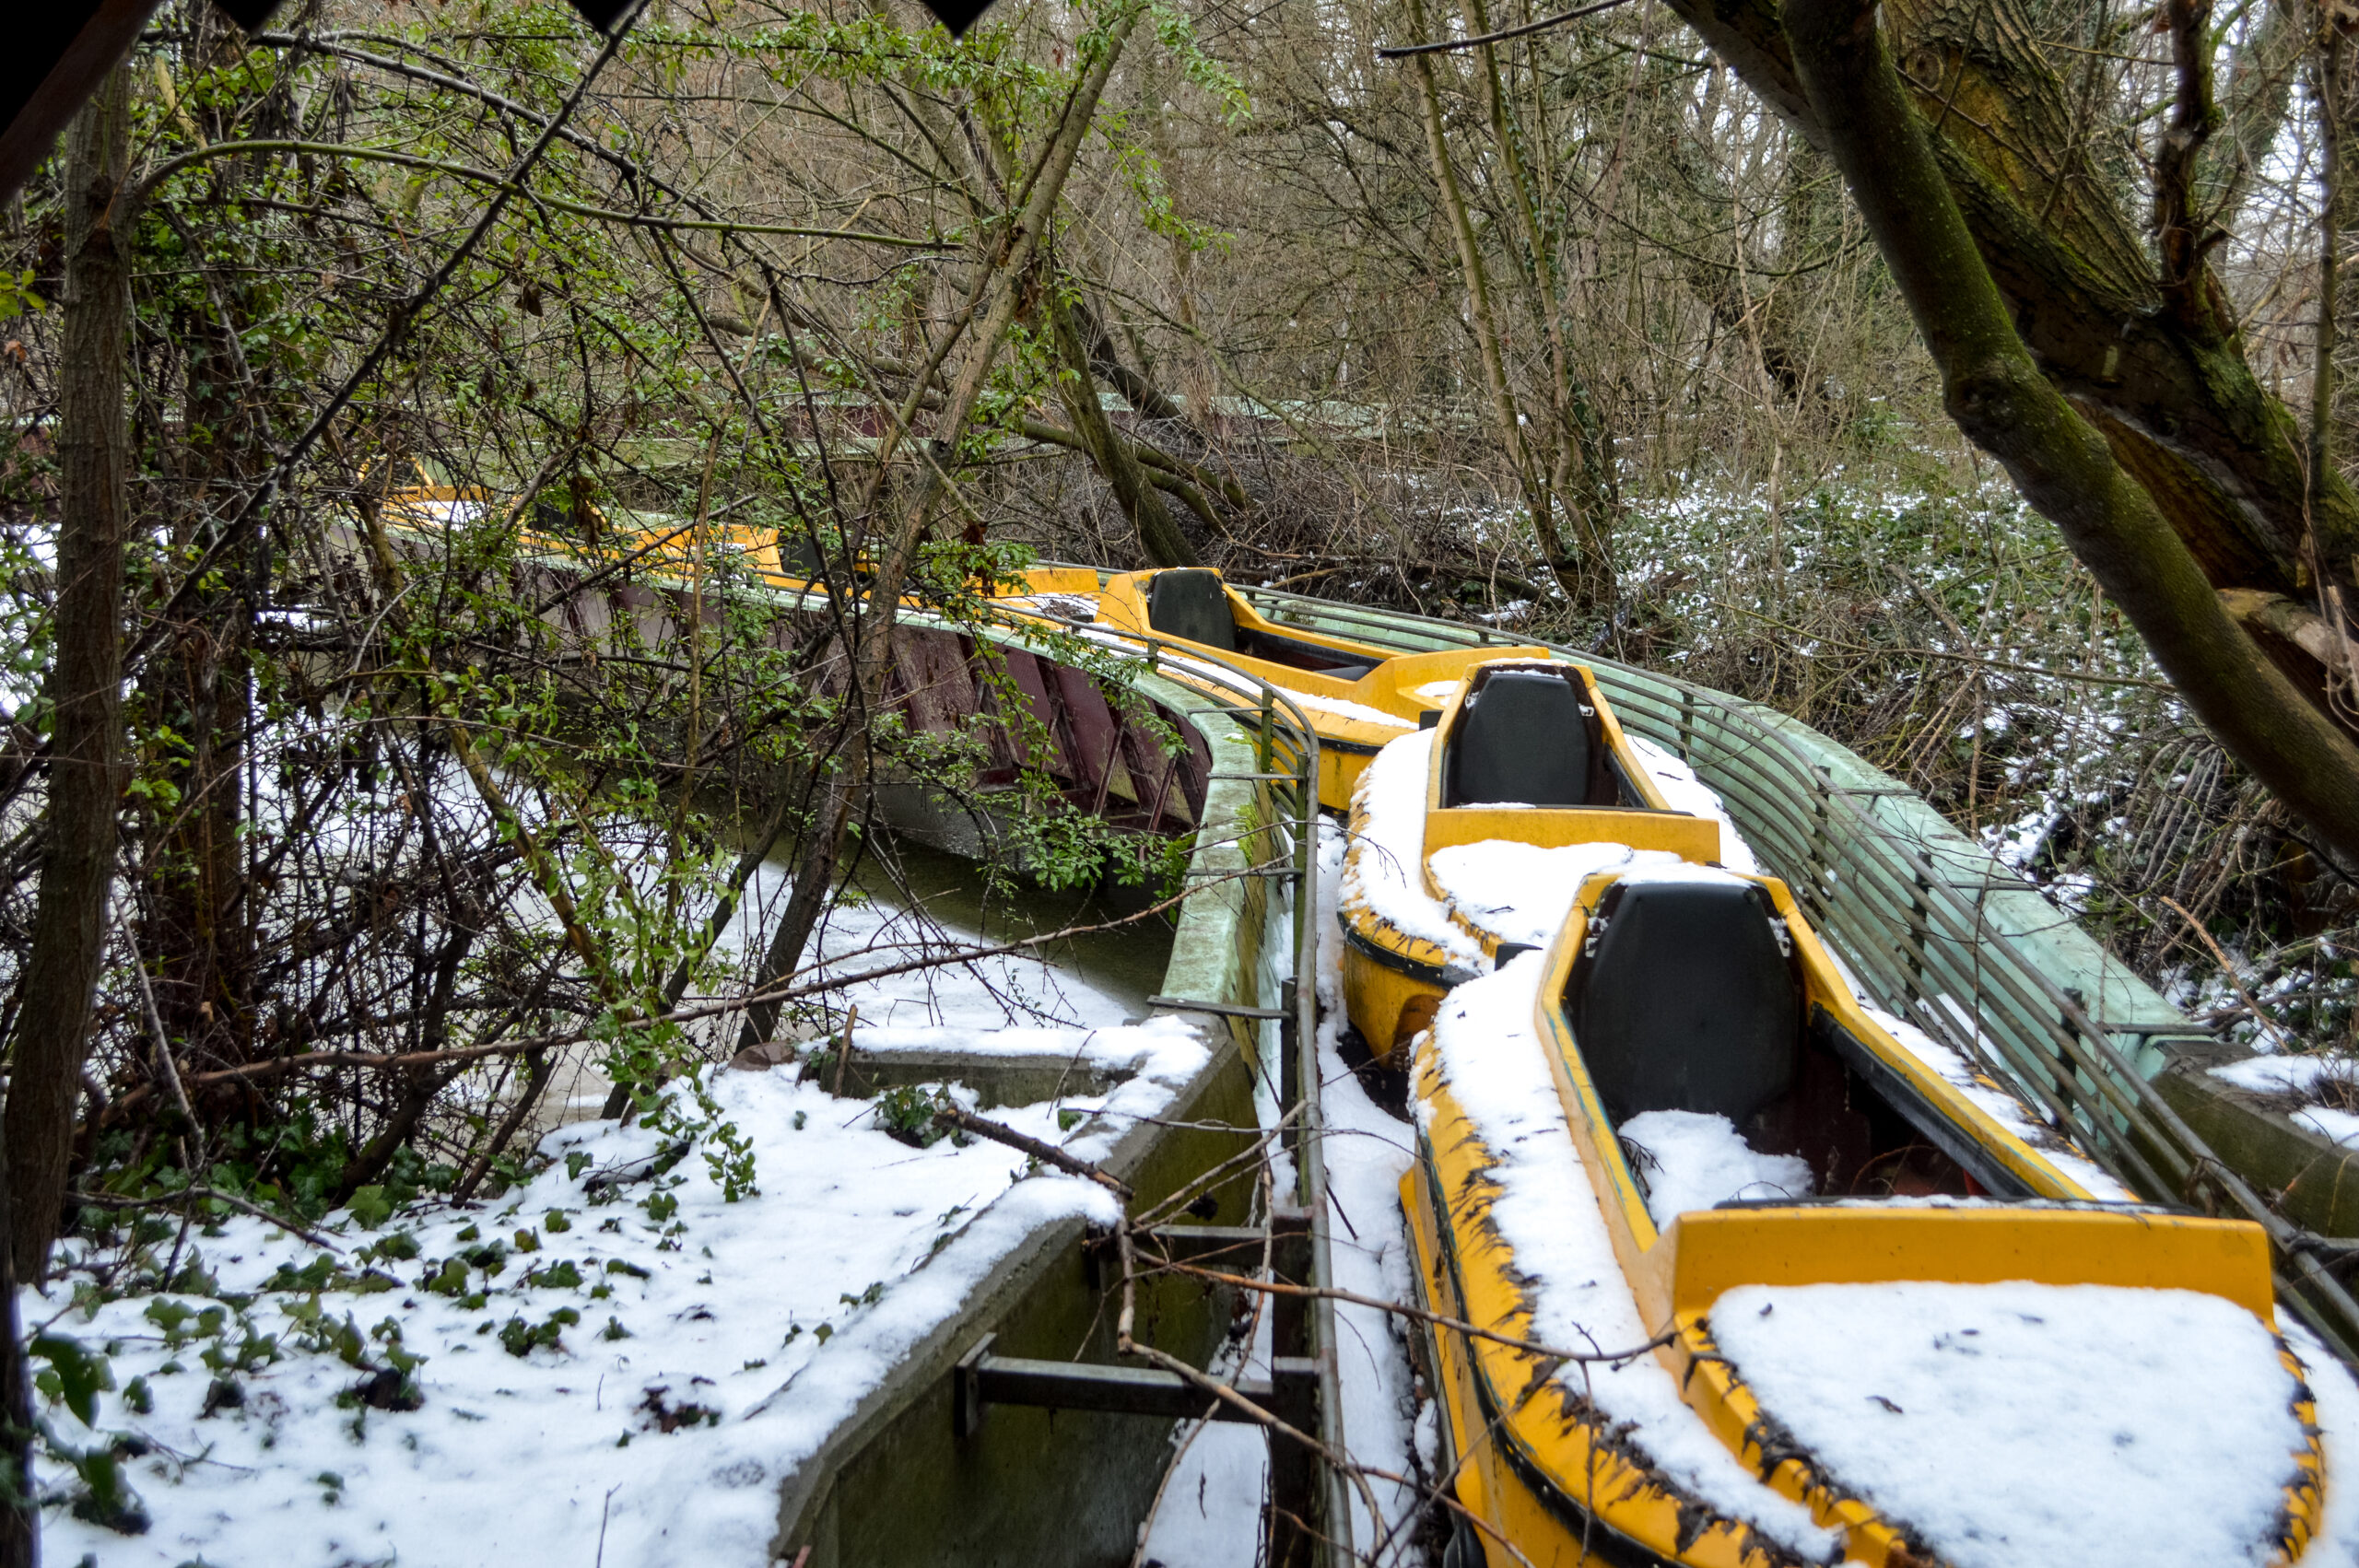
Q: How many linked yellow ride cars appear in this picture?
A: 6